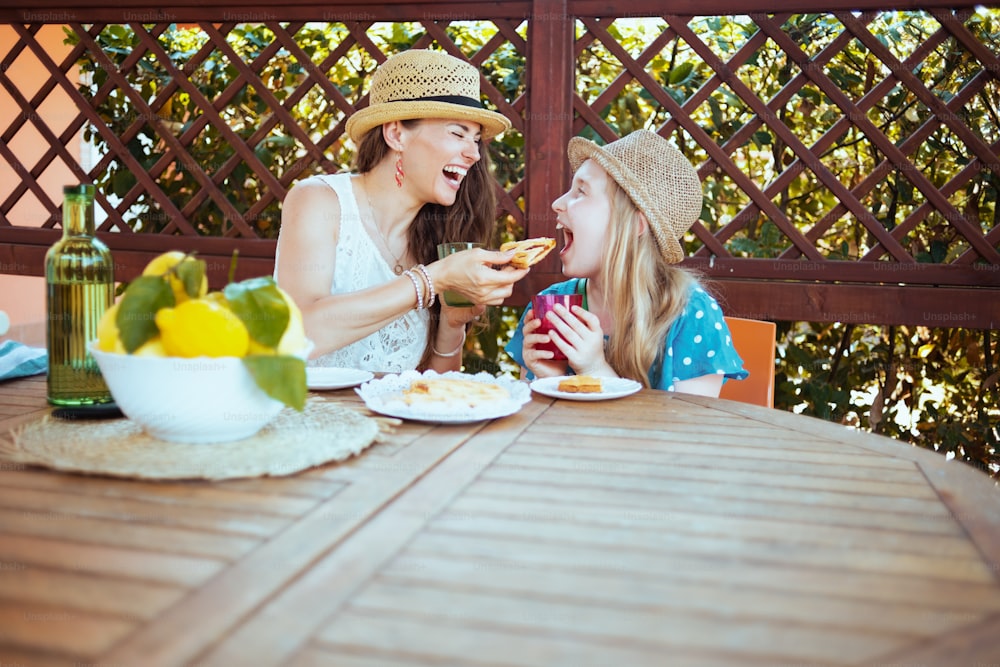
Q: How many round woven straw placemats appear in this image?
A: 1